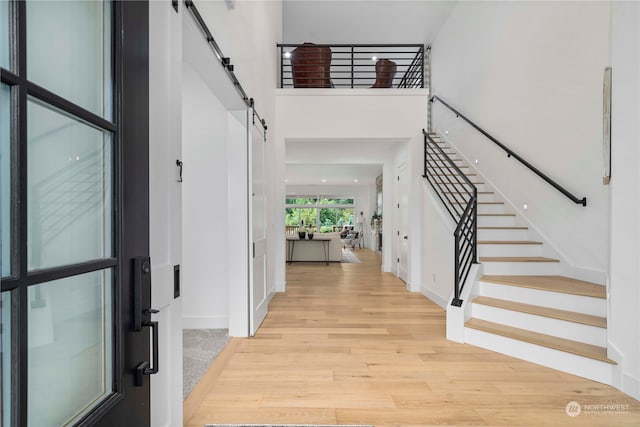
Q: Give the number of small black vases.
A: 2